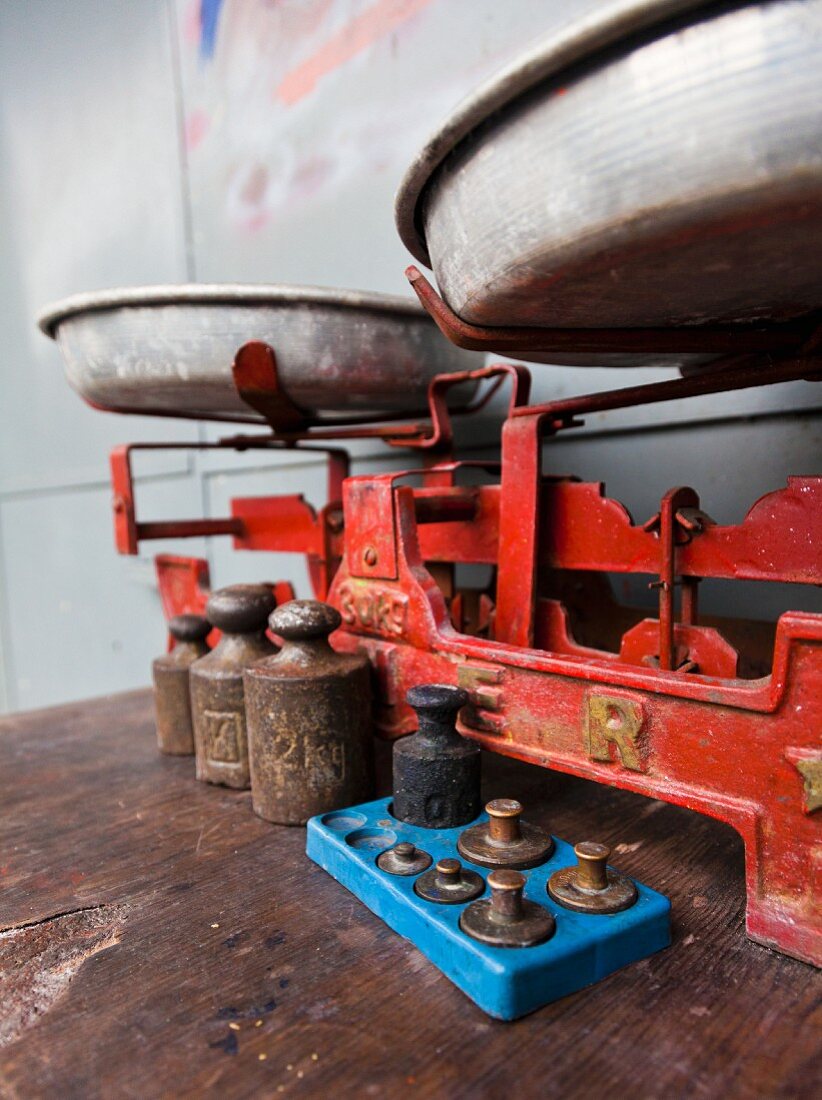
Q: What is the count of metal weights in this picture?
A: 9